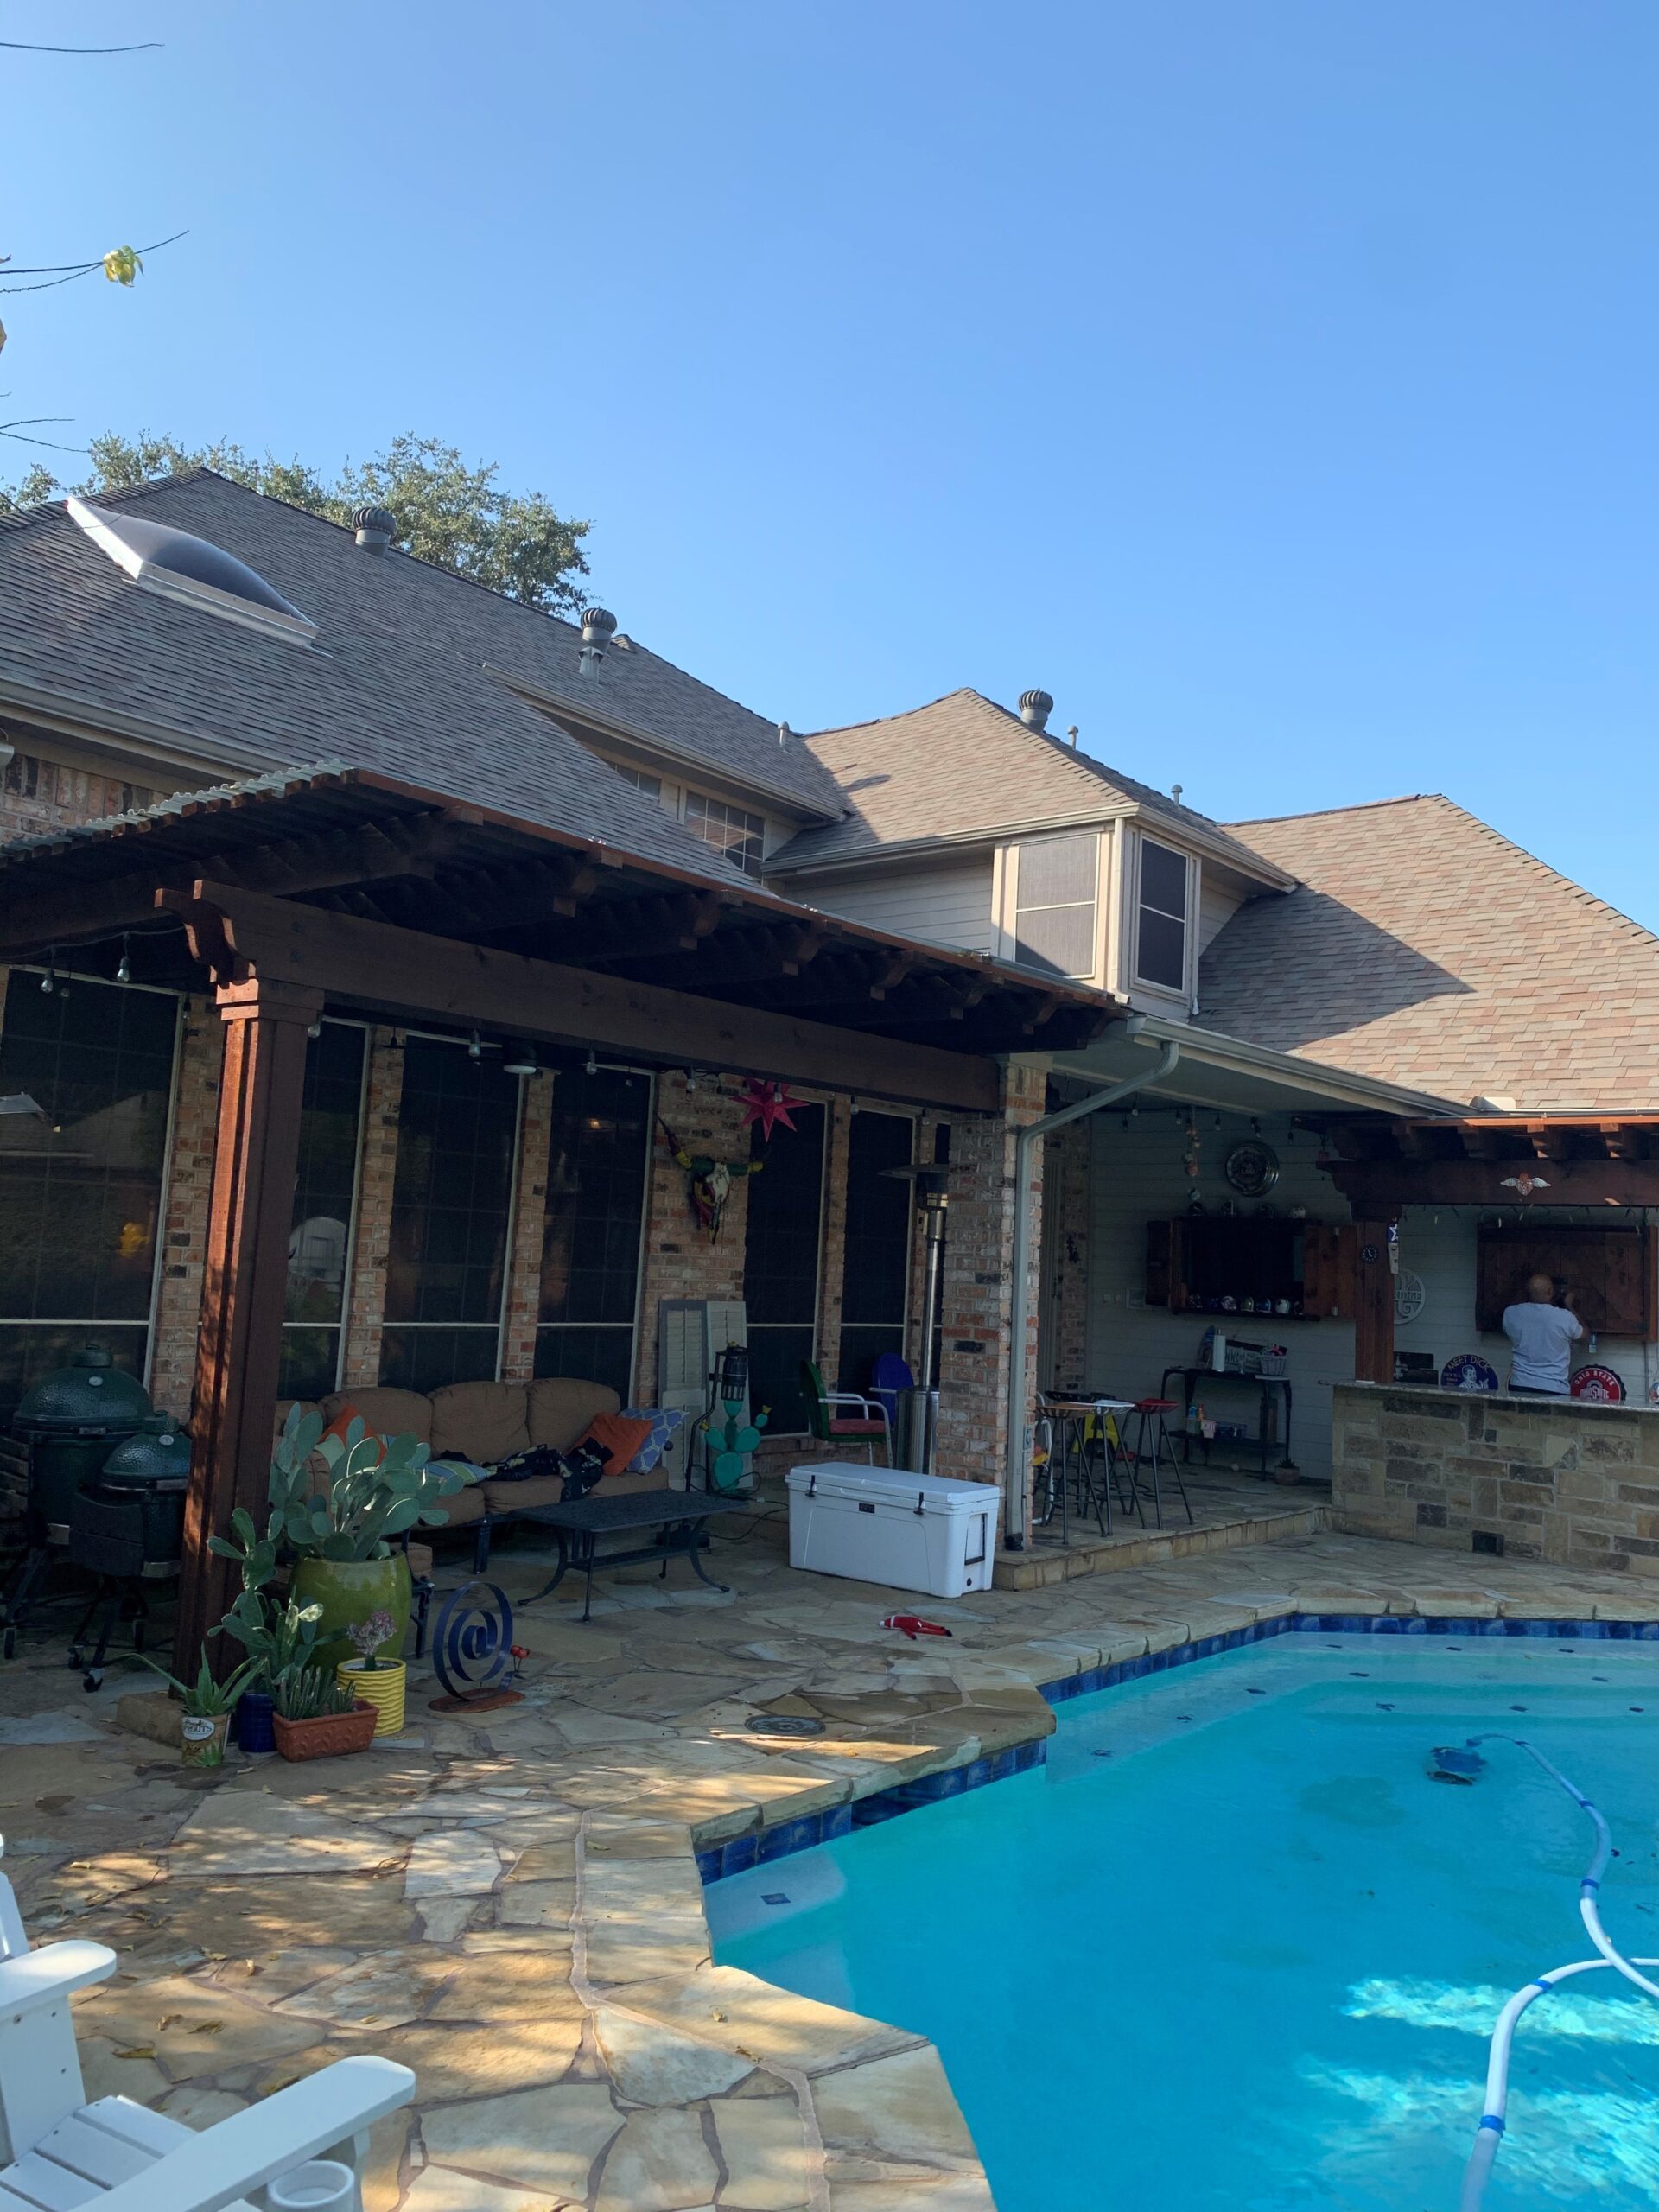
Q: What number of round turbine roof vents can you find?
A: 3